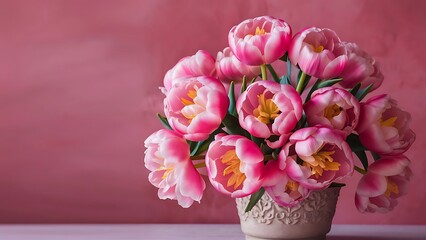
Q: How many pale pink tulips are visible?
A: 14